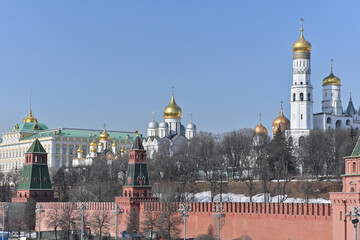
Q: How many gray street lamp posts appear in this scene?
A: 7